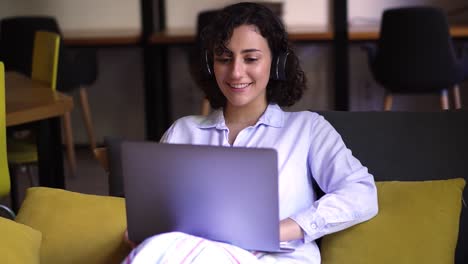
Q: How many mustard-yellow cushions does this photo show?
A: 3